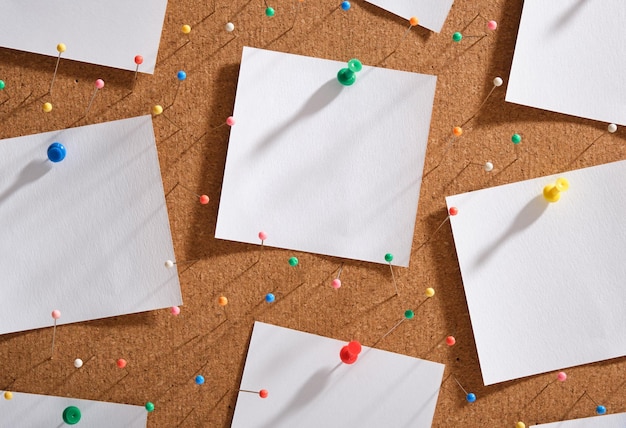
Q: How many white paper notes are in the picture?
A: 9